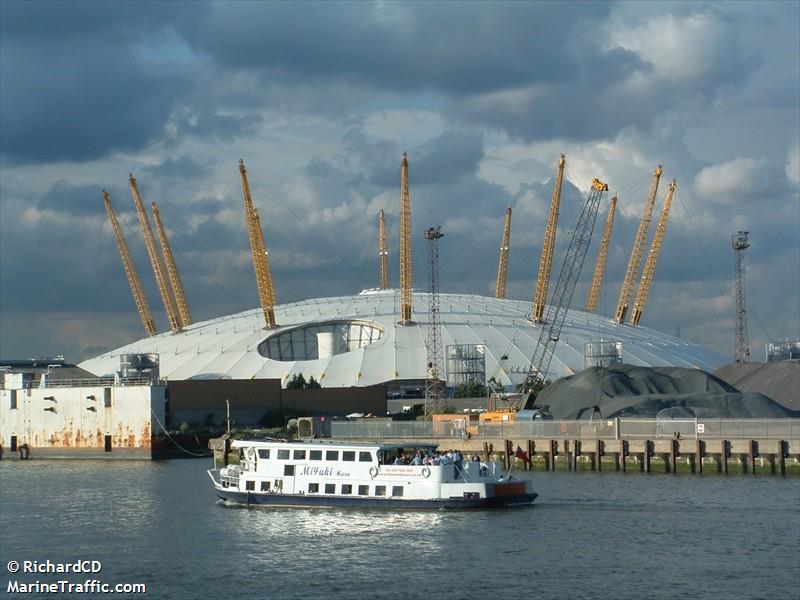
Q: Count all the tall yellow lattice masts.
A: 12